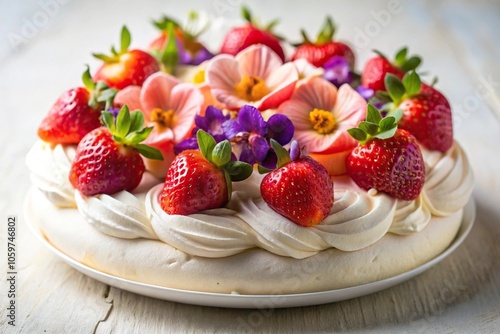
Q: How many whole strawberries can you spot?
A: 11